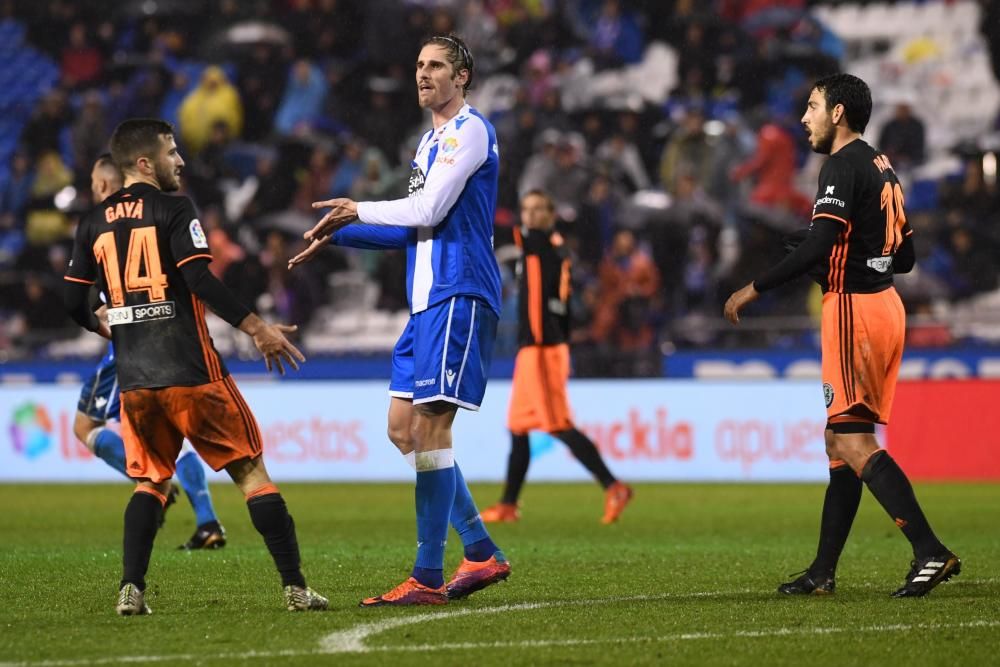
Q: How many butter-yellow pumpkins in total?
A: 0